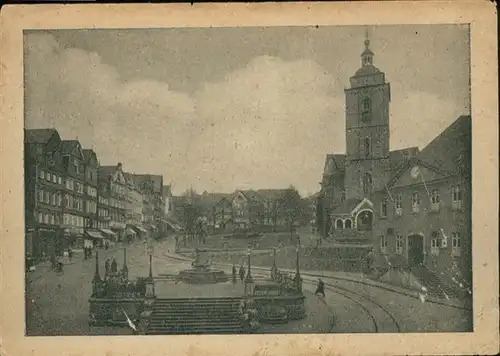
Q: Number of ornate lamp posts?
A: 6